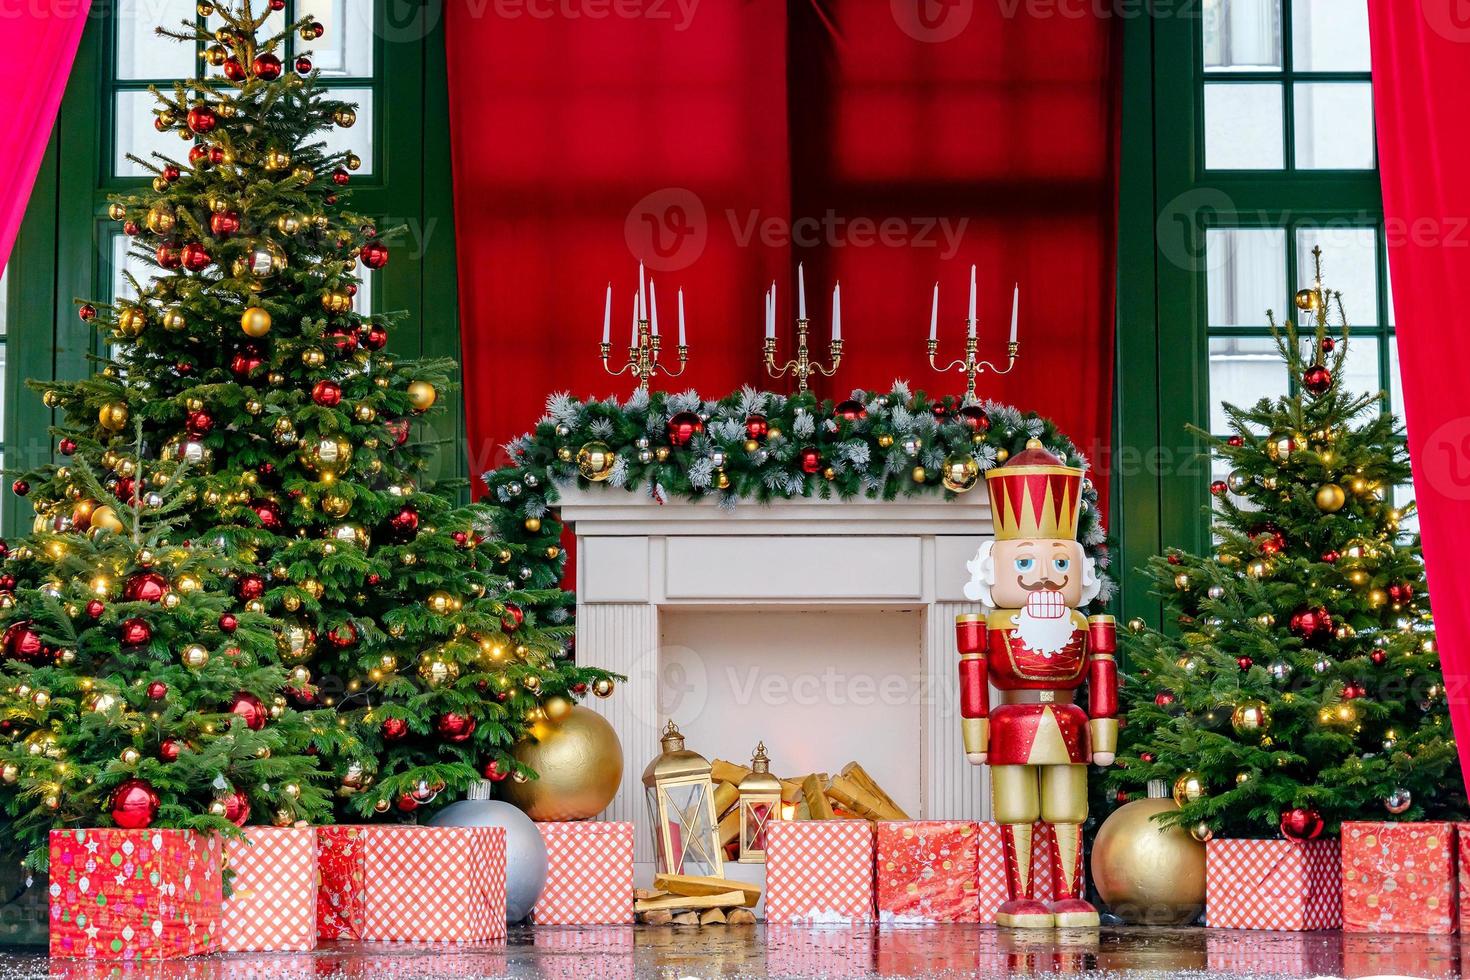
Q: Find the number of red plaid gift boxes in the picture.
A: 6